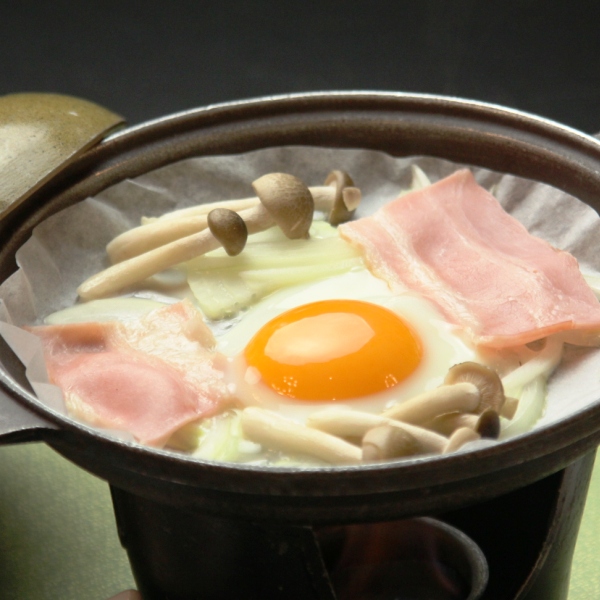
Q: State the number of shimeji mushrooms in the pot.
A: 7